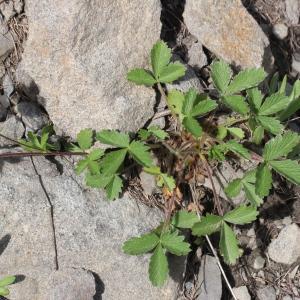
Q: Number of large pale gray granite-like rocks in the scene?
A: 3